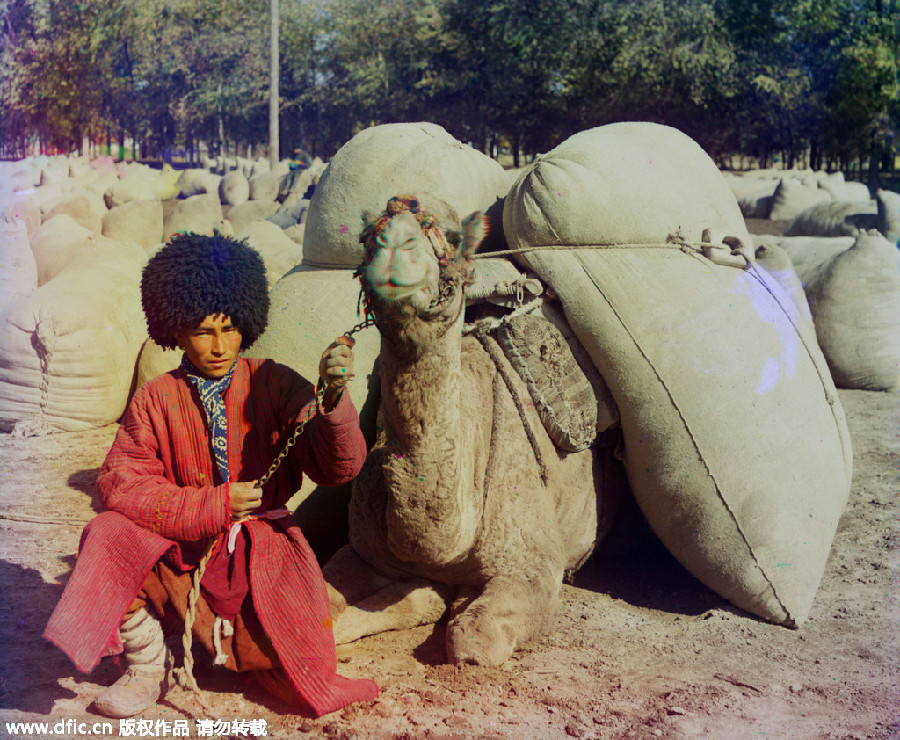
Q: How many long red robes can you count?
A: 1